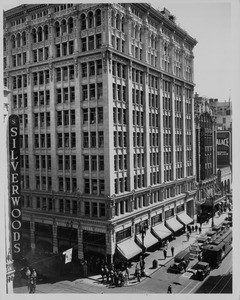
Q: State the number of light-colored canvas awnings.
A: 5